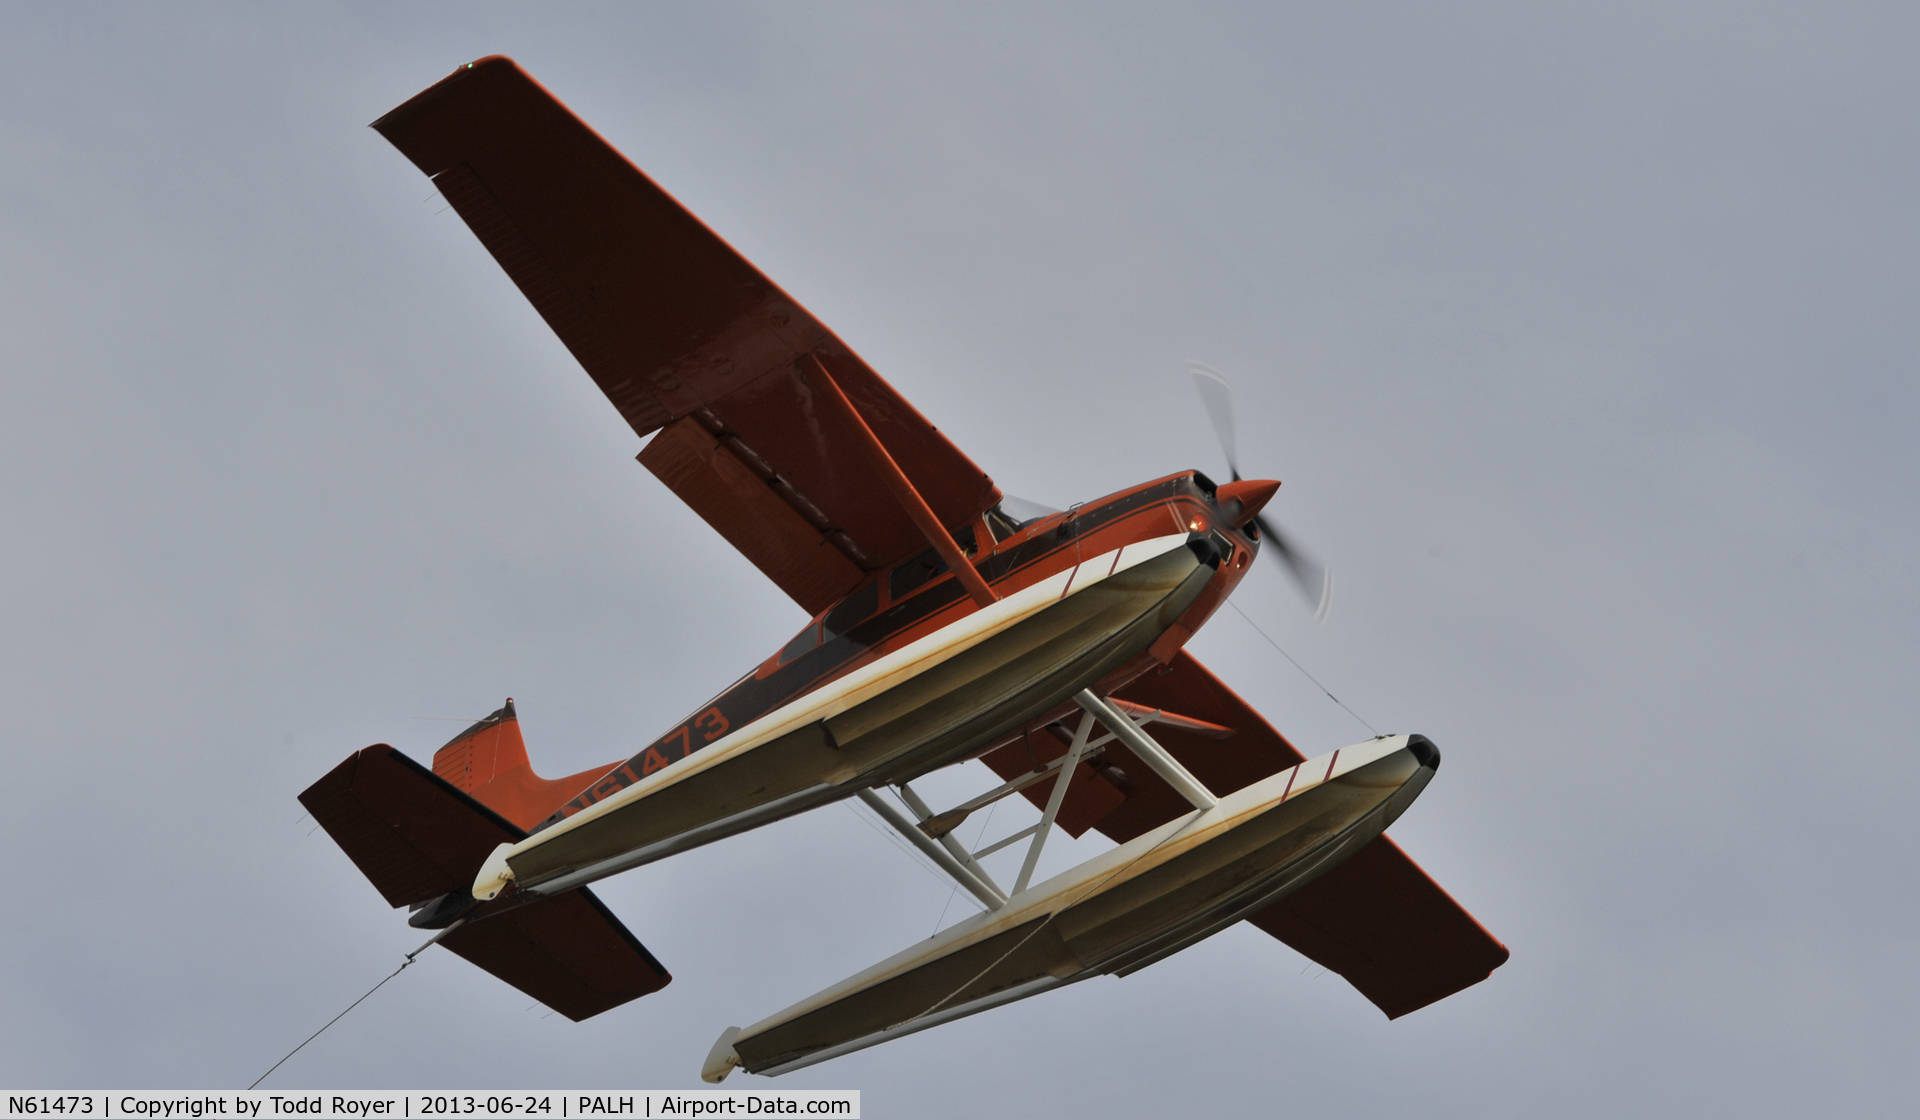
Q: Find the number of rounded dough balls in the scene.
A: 0